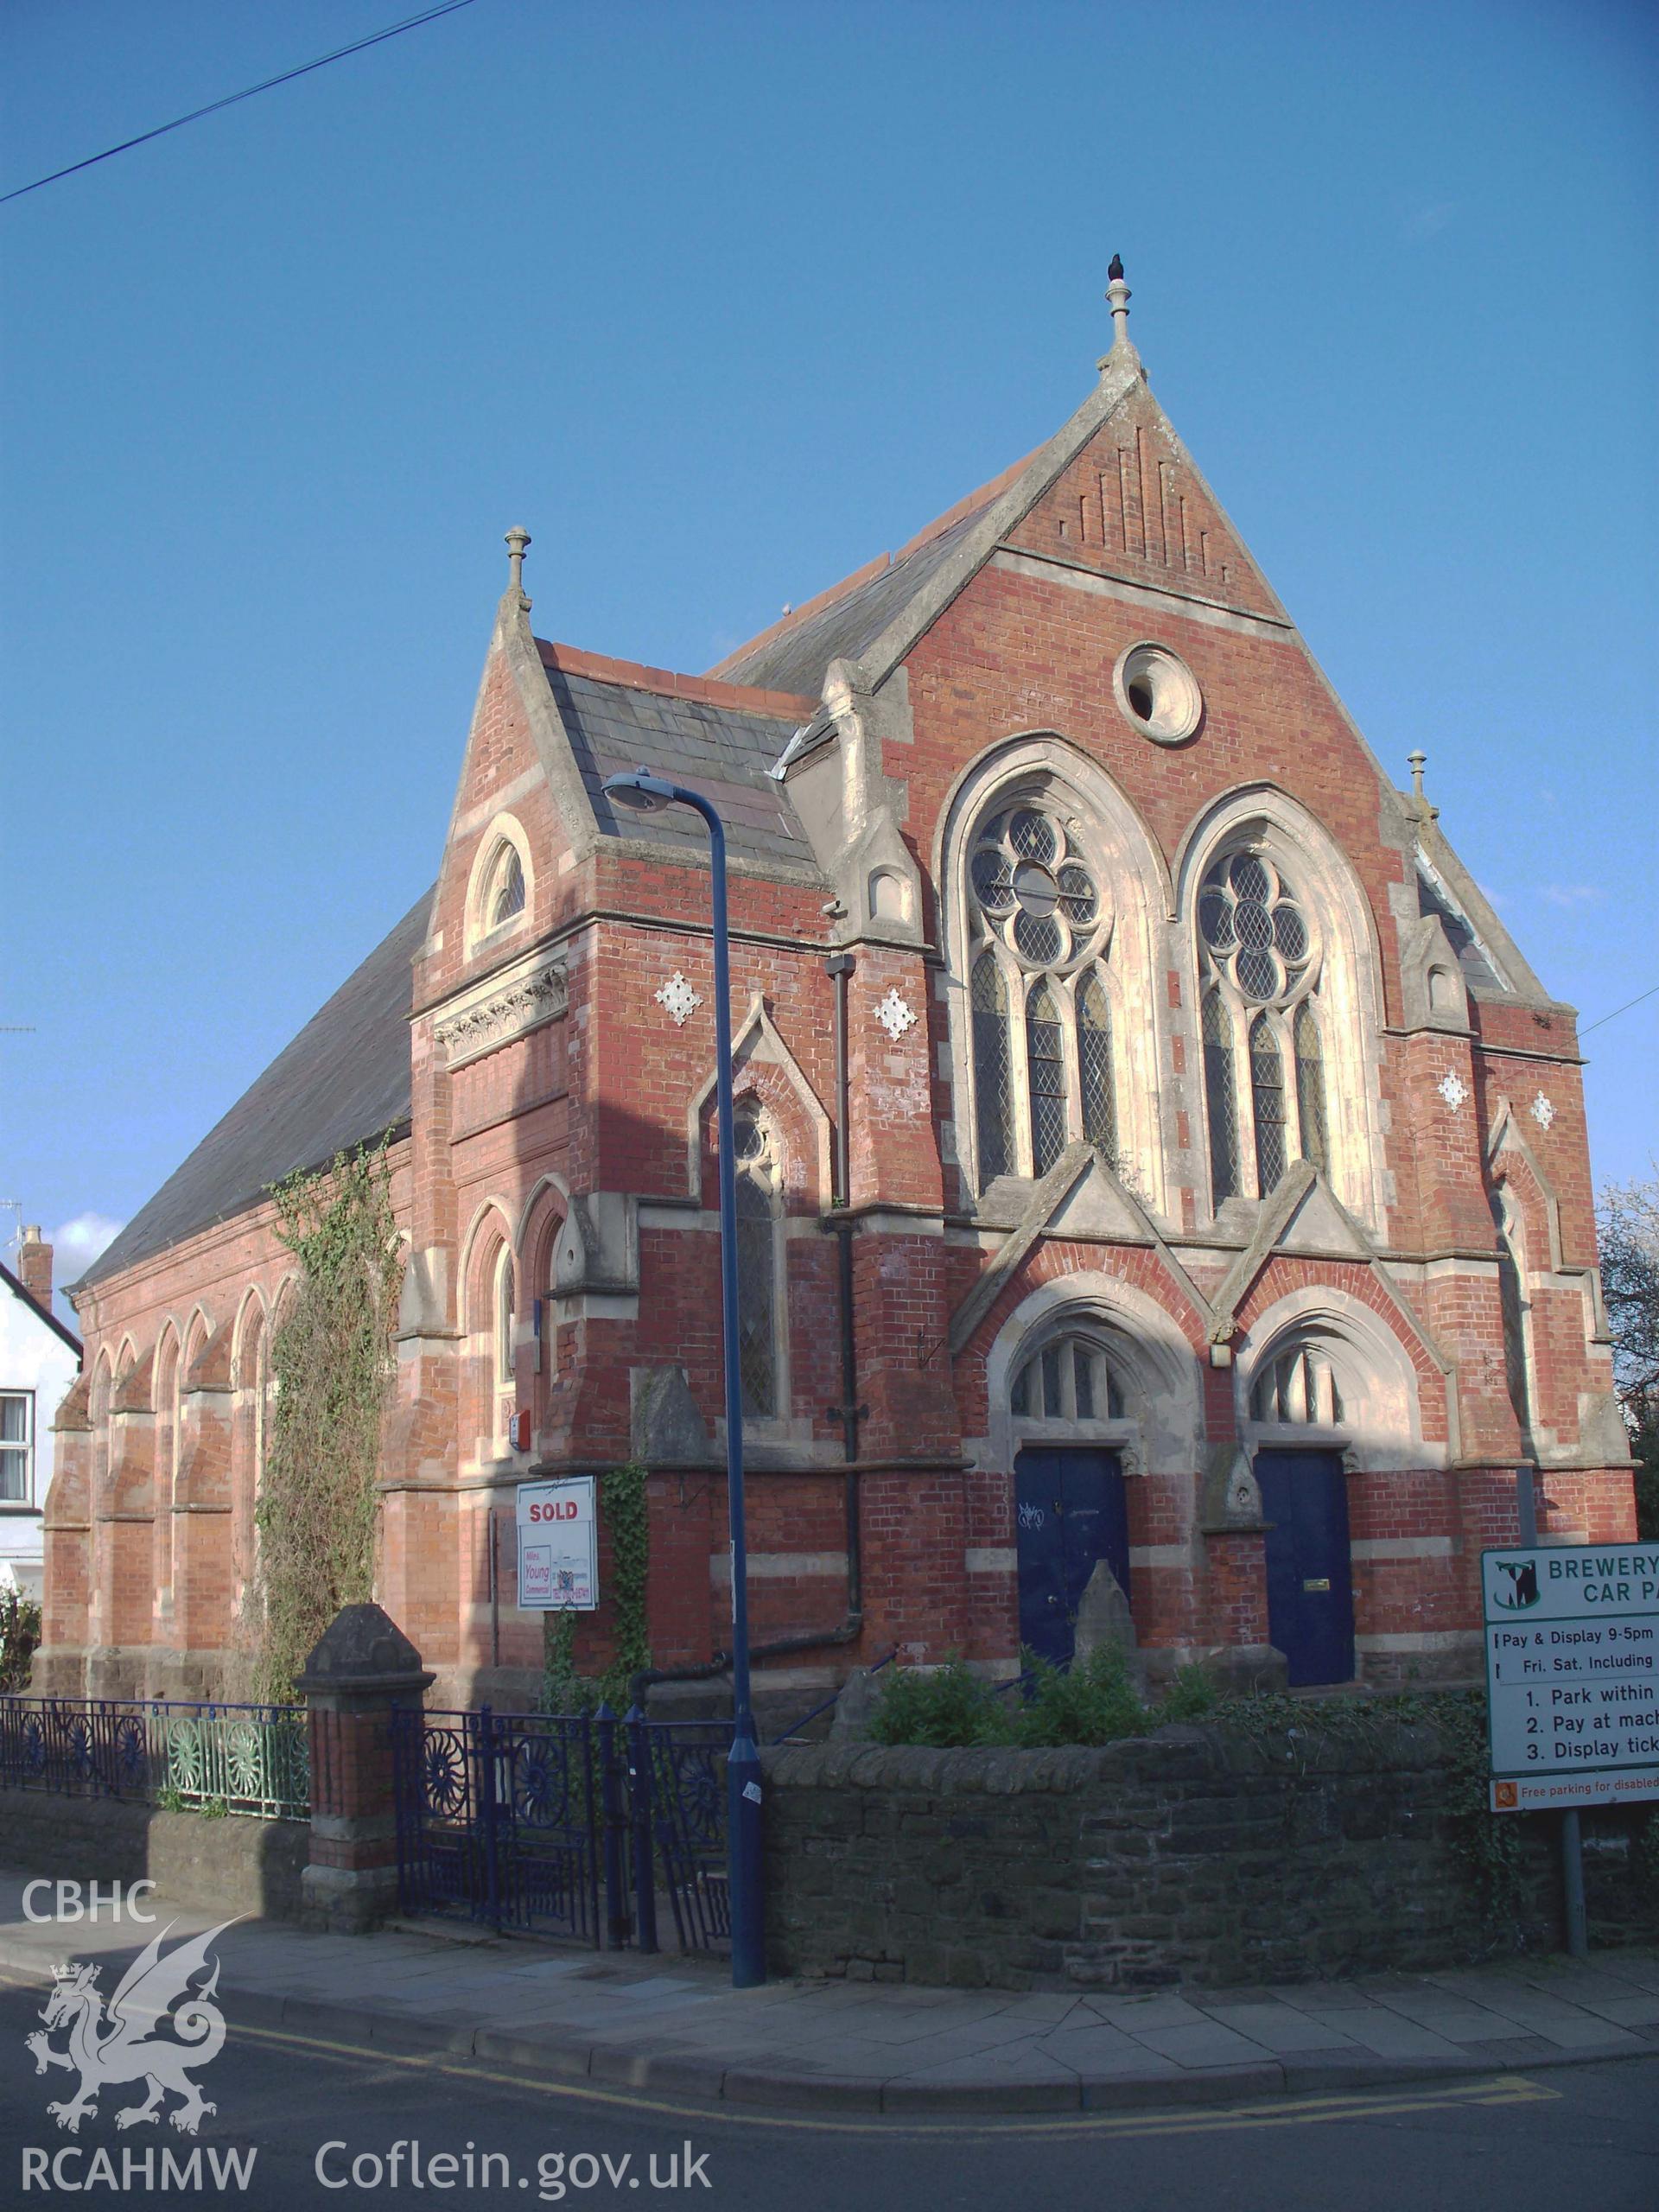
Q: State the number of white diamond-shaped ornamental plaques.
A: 4